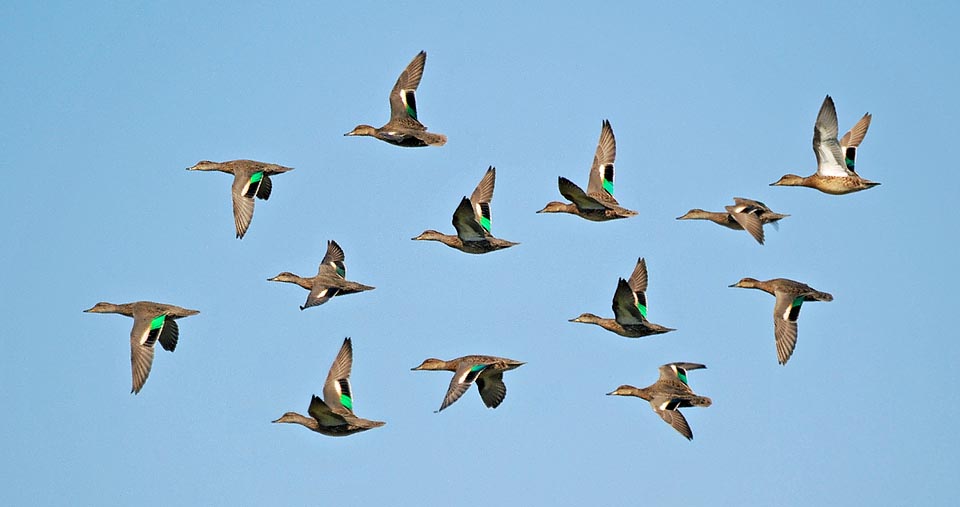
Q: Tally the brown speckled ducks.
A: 13